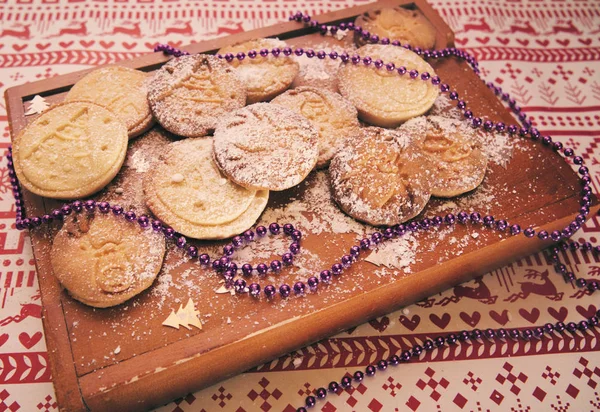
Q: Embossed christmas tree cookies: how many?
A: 2